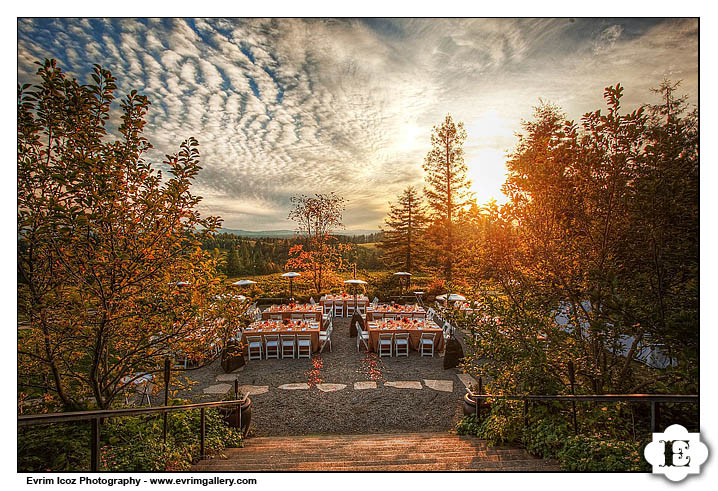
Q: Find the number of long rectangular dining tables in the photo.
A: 5